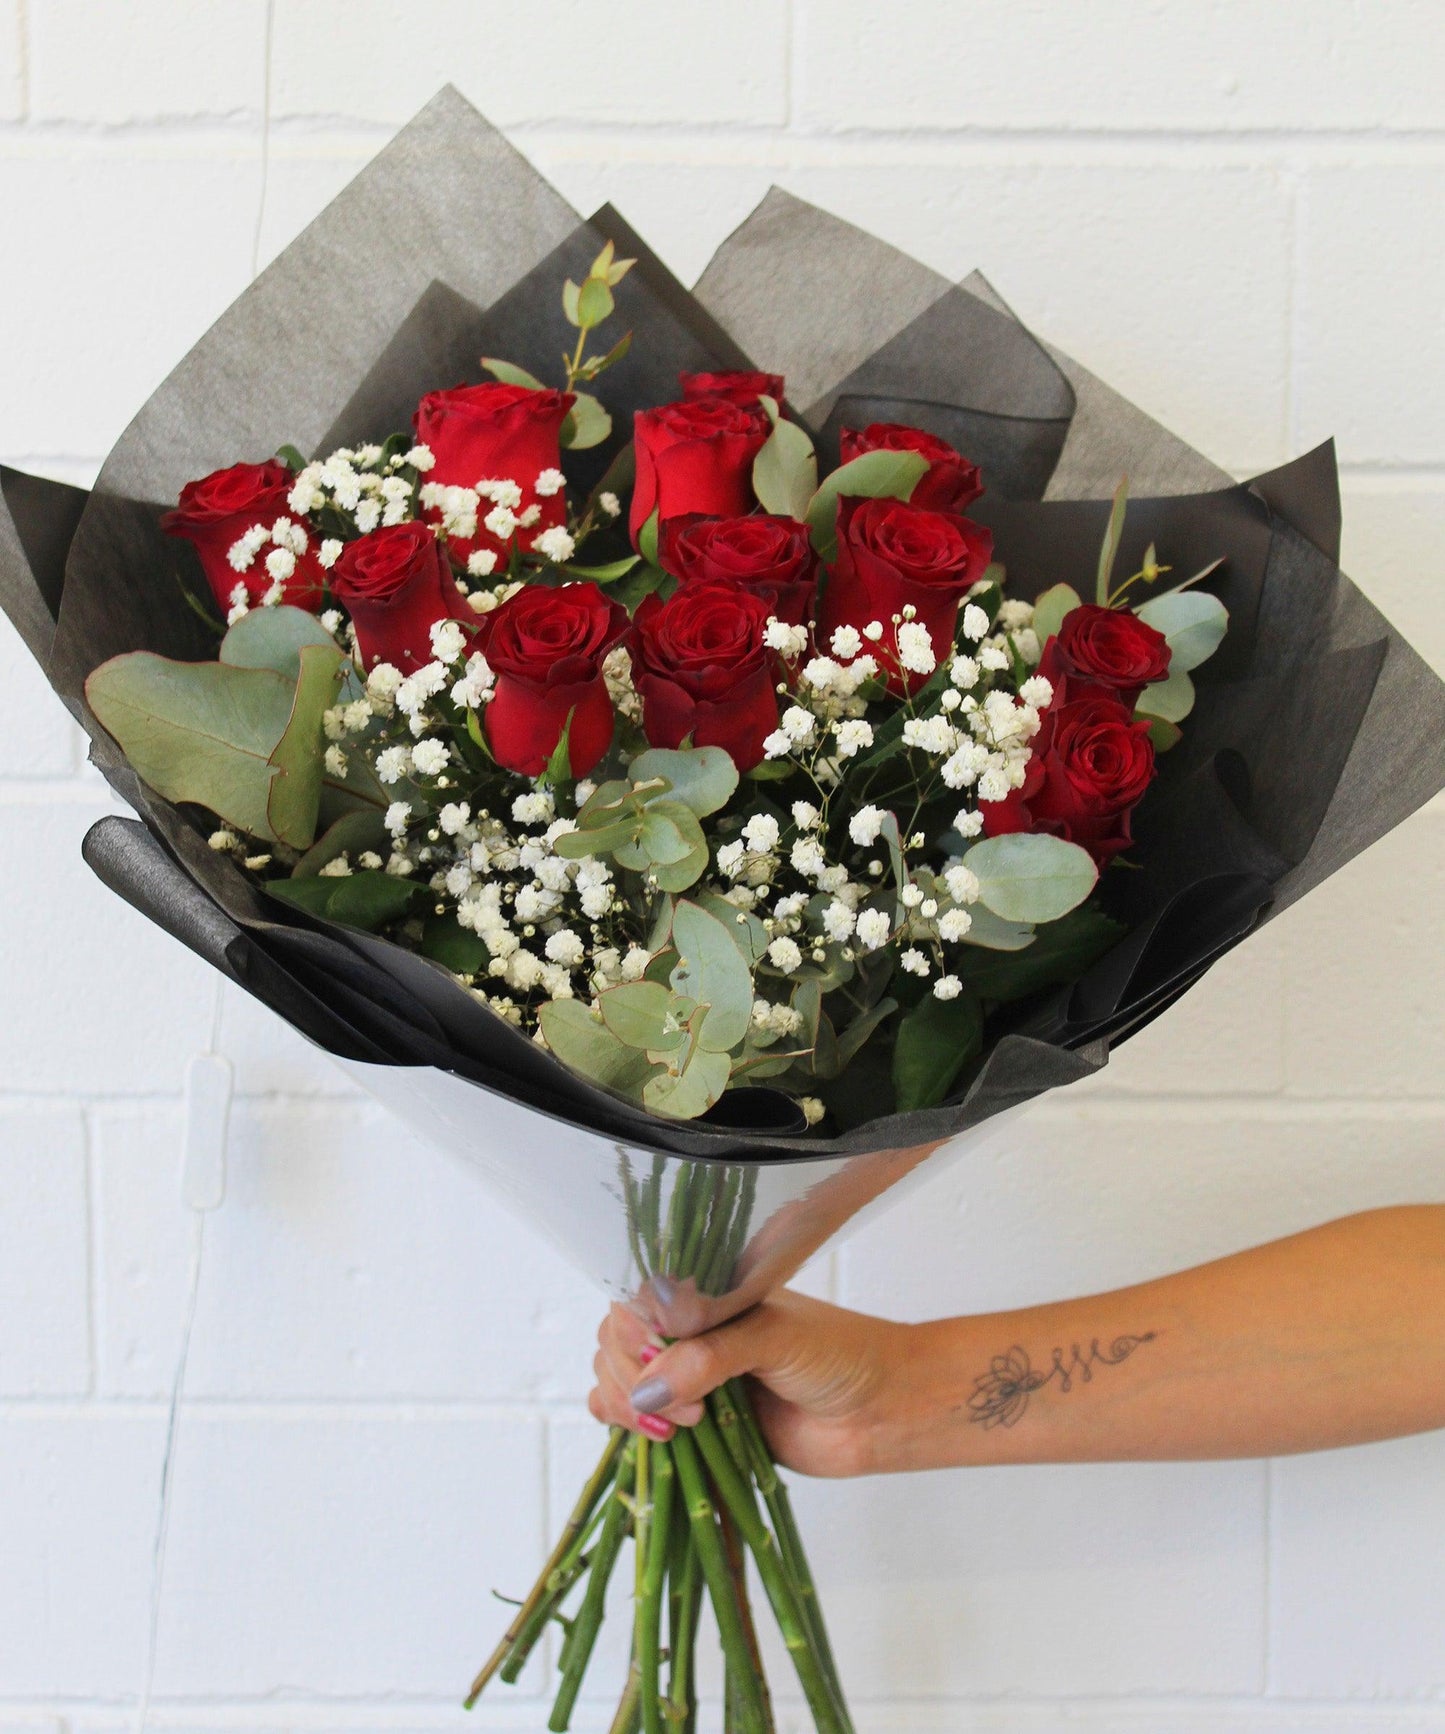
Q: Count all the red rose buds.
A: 12